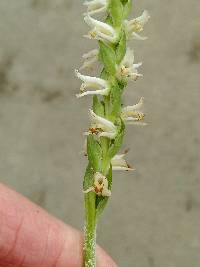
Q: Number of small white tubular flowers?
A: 10